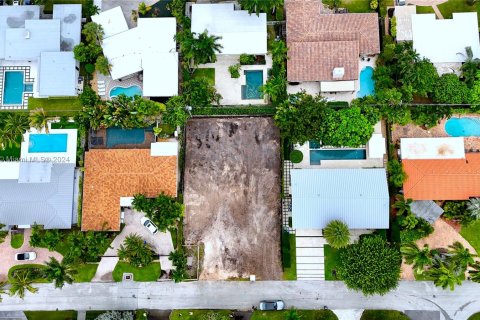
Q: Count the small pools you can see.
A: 8